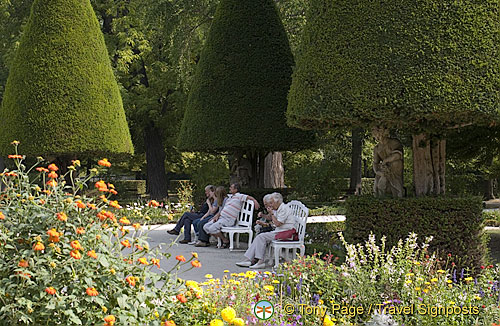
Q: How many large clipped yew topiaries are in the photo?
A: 3